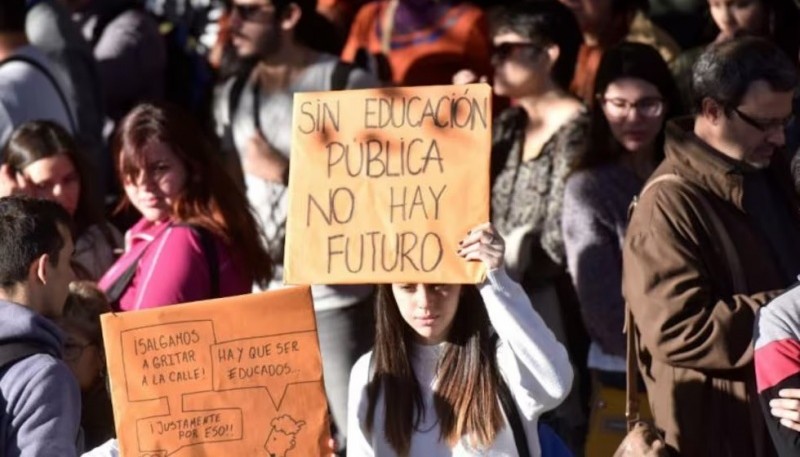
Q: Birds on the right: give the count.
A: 0